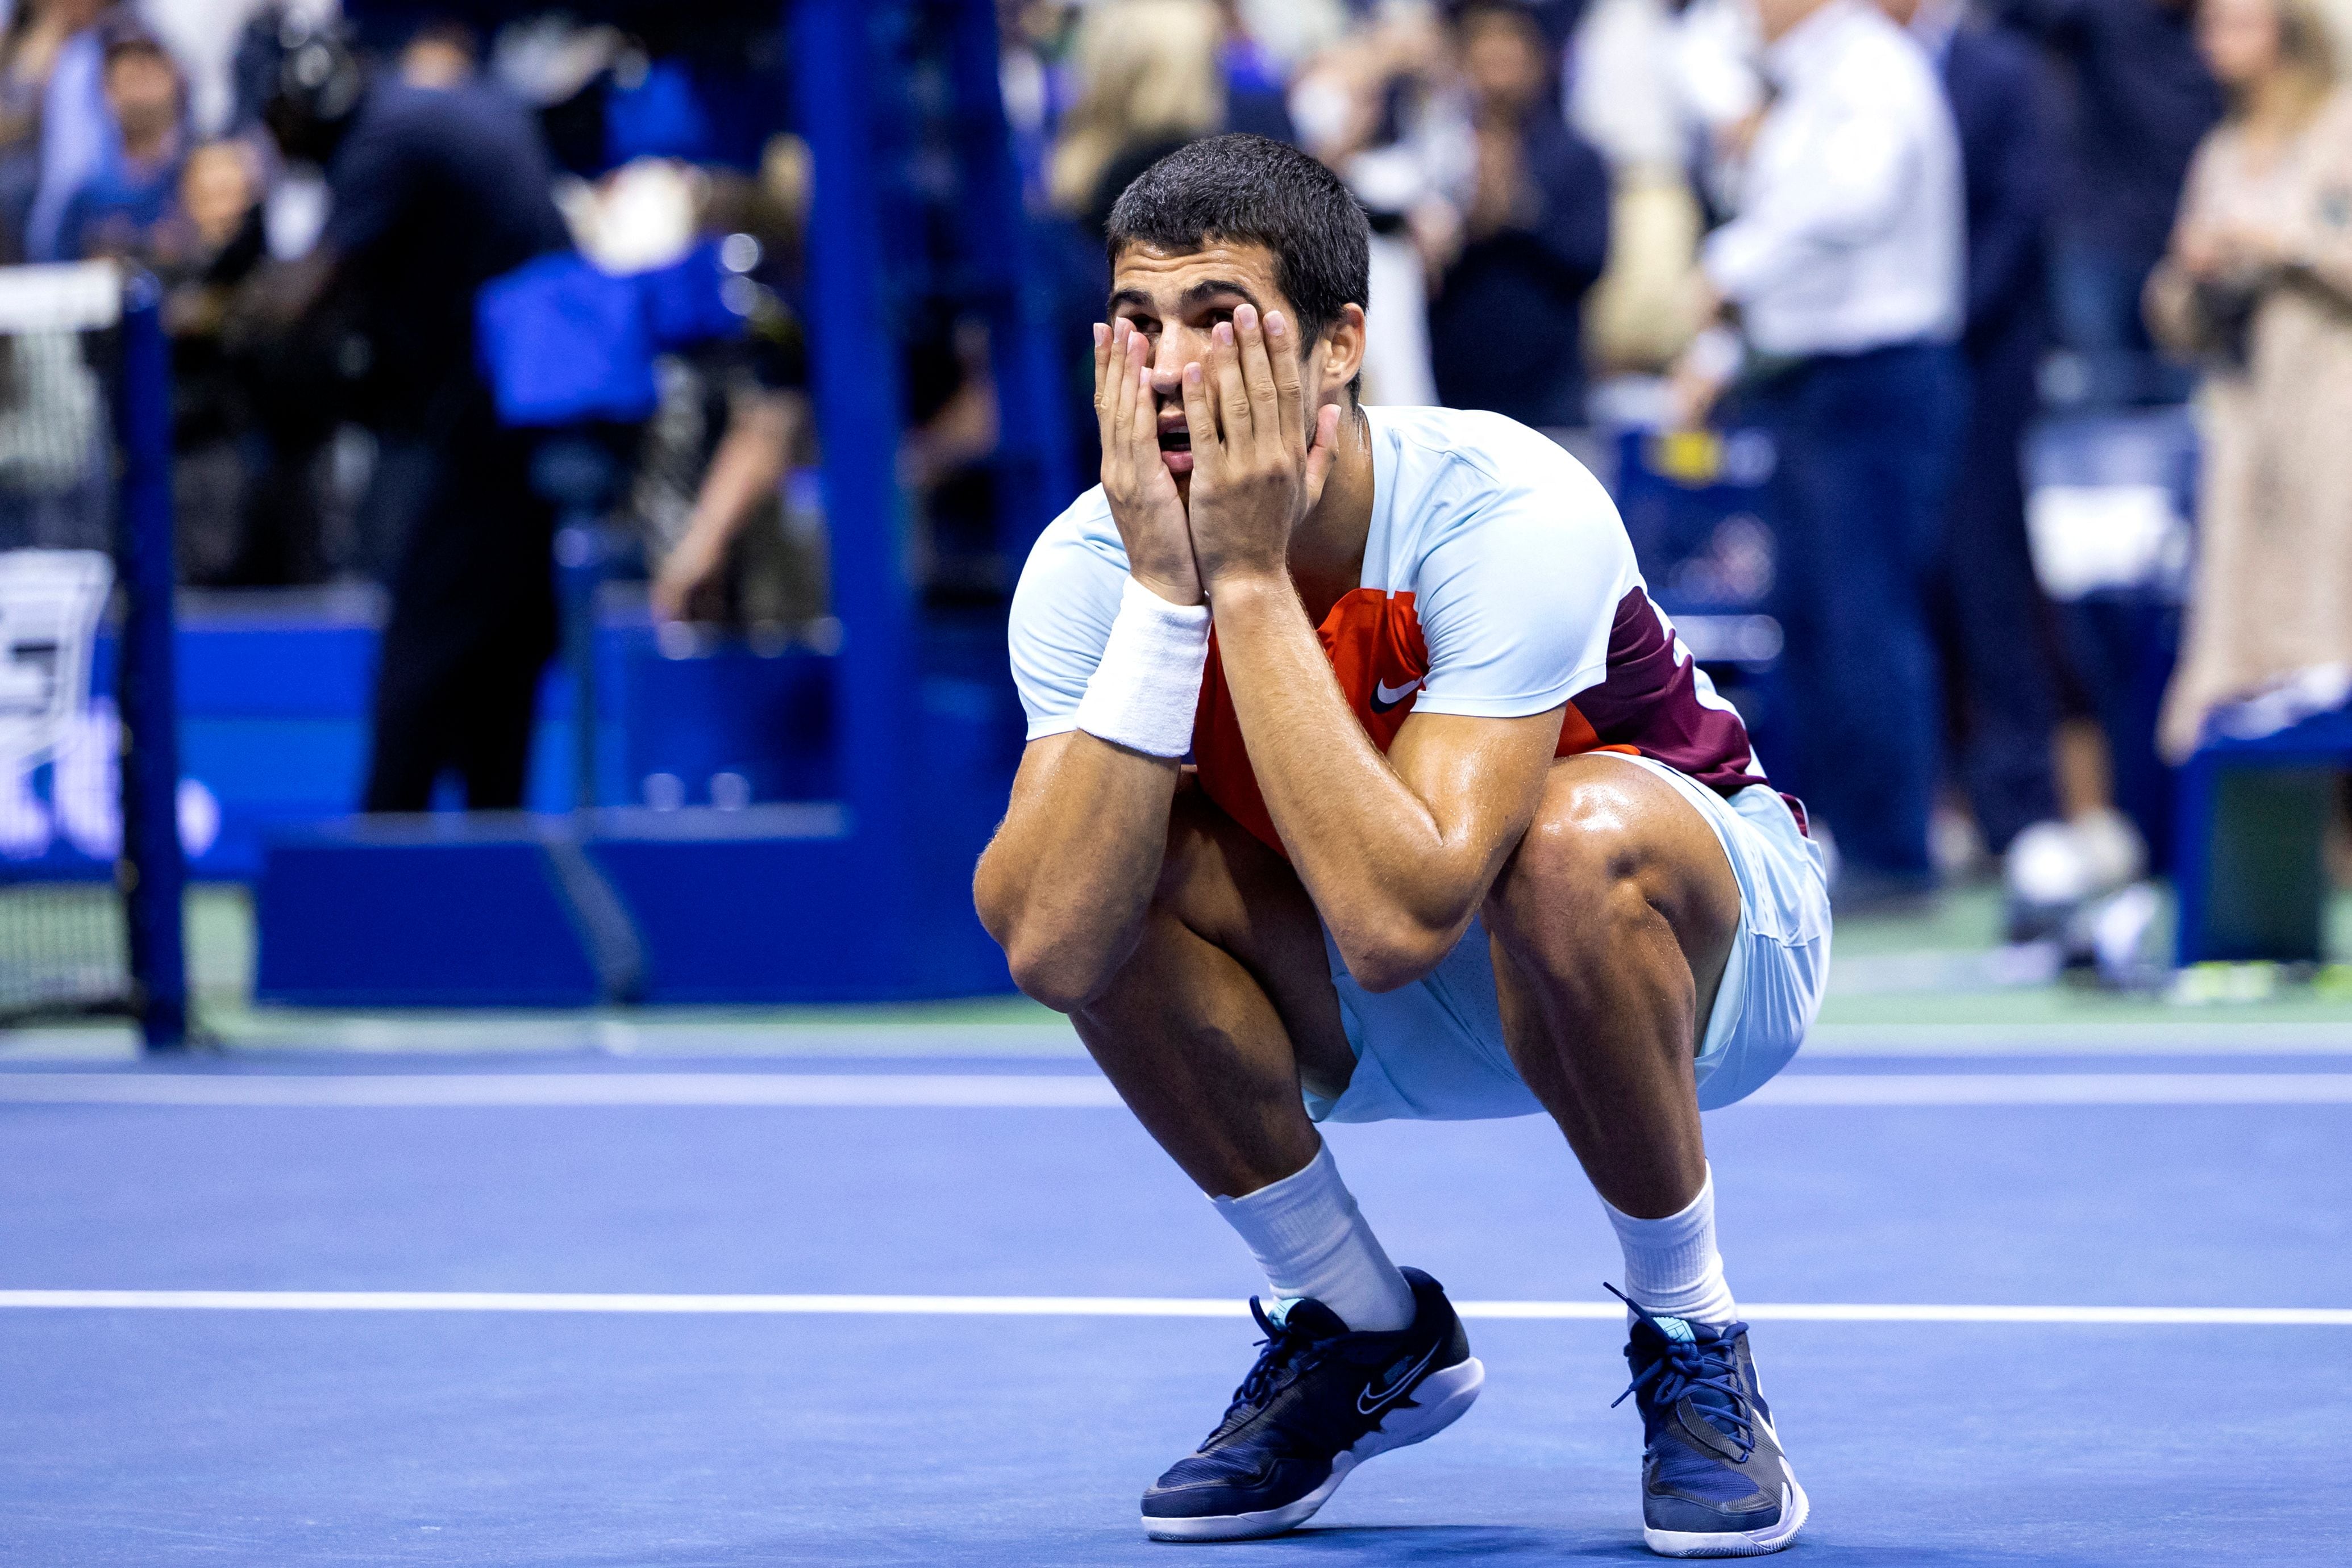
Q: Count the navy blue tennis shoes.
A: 2